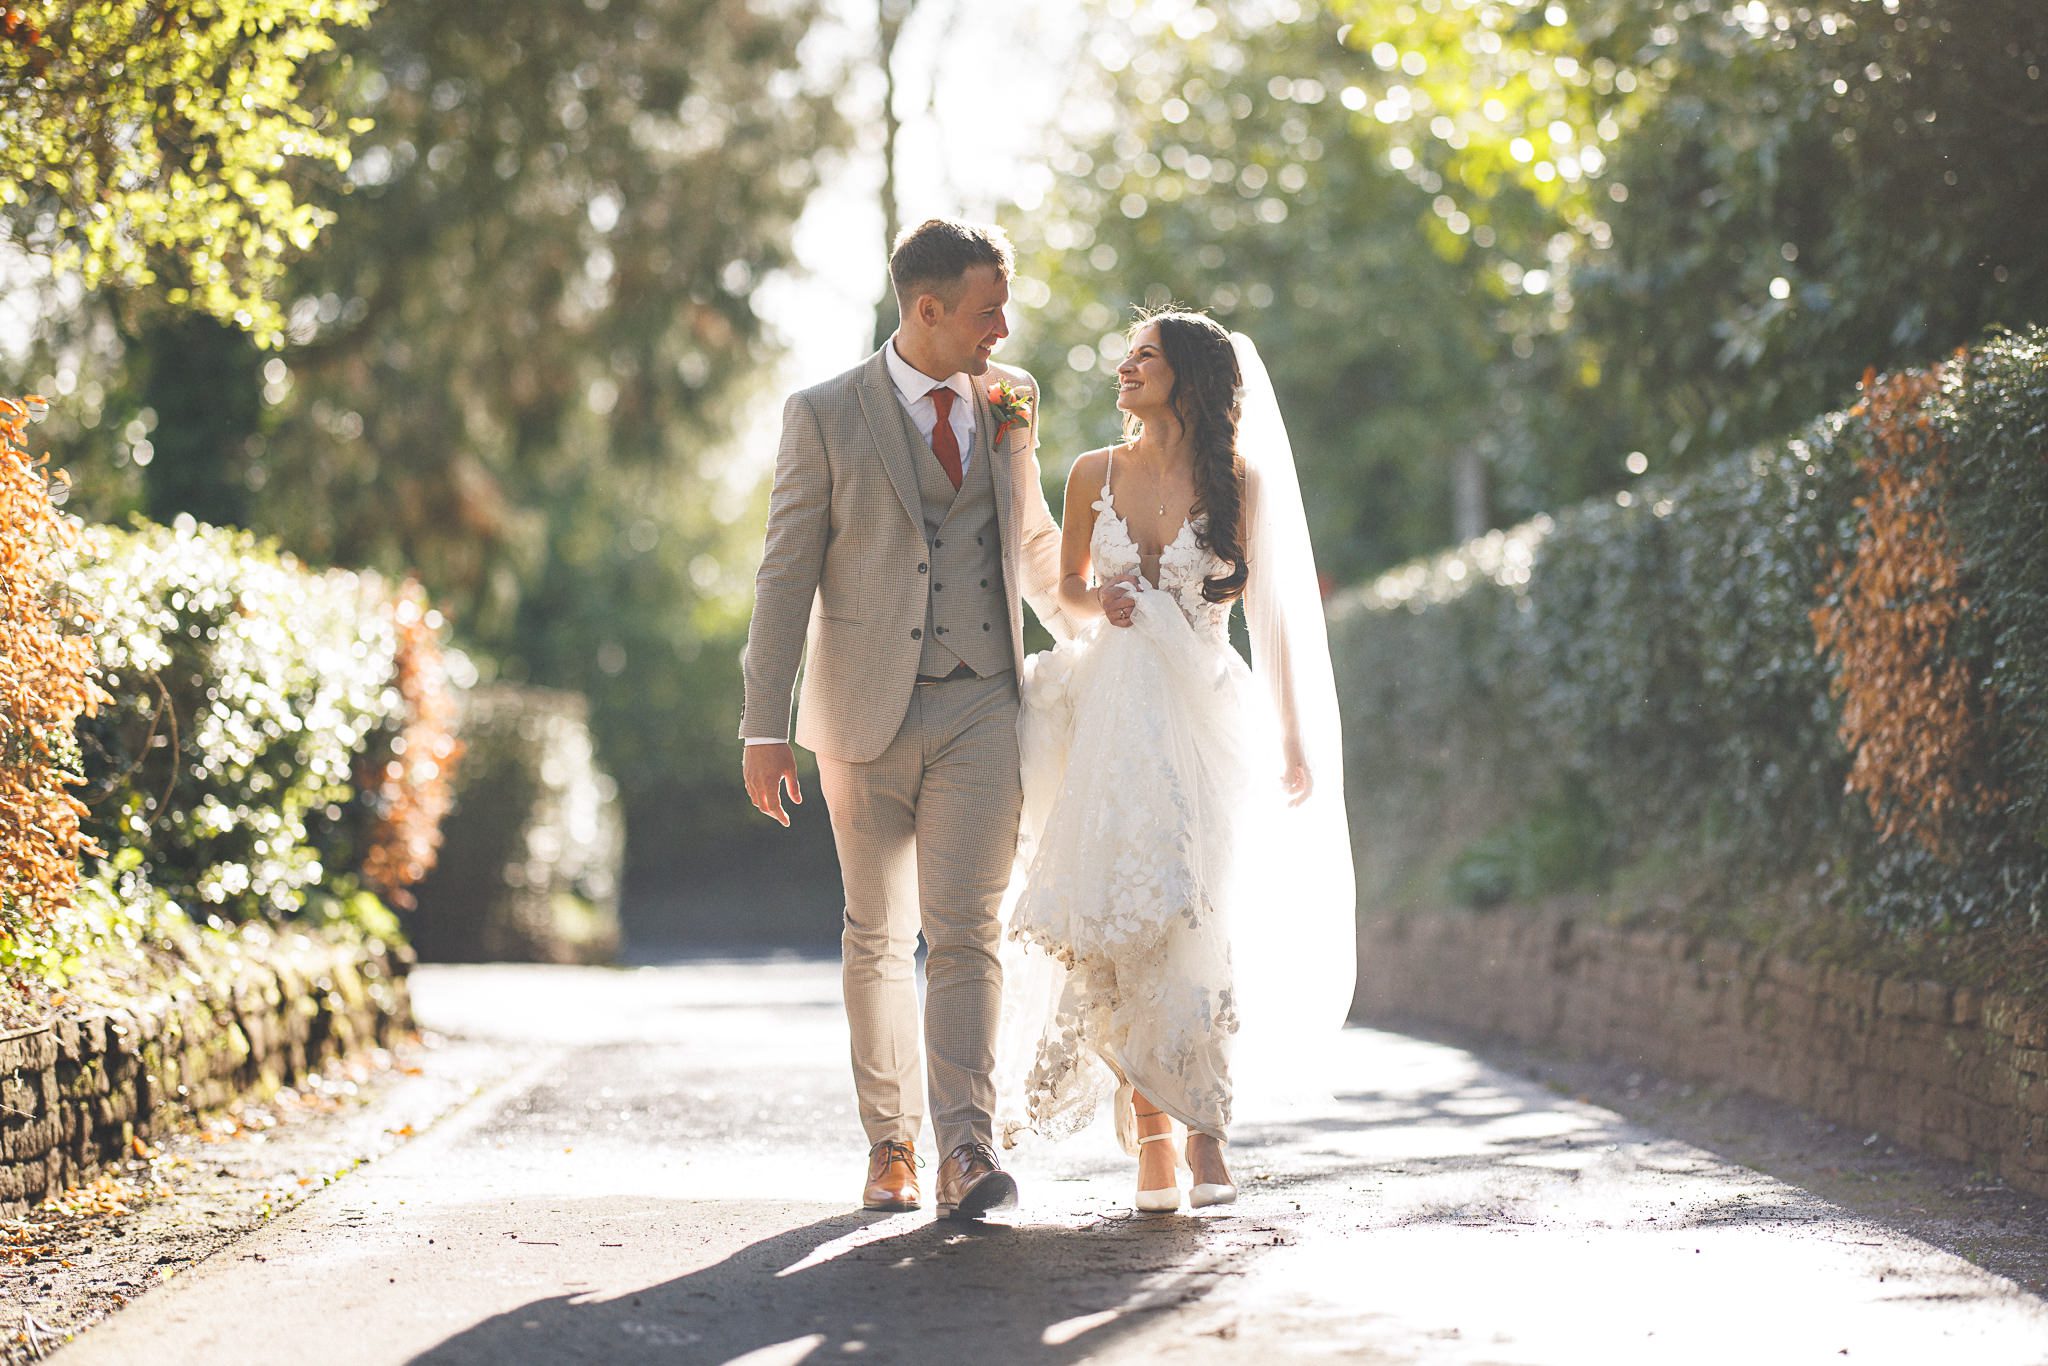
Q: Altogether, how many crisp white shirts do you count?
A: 1